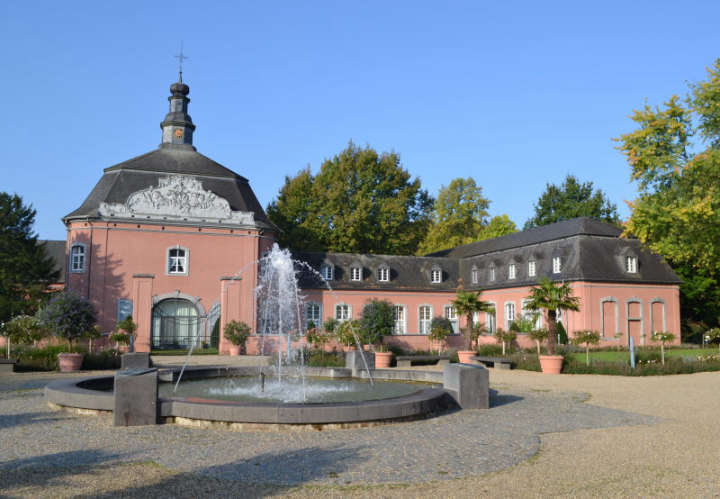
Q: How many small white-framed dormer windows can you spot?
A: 10